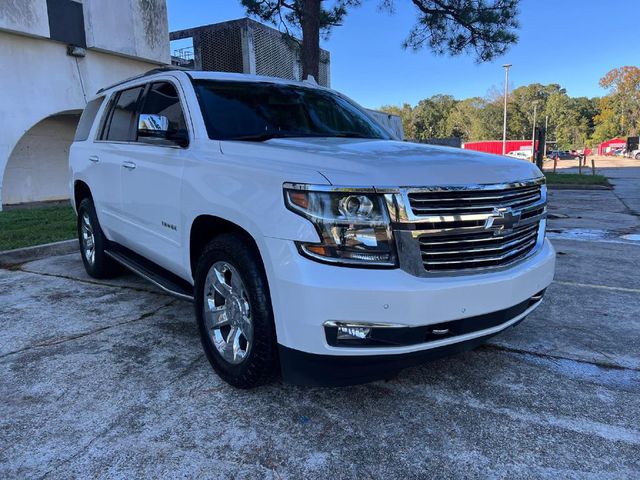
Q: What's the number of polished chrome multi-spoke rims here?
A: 2